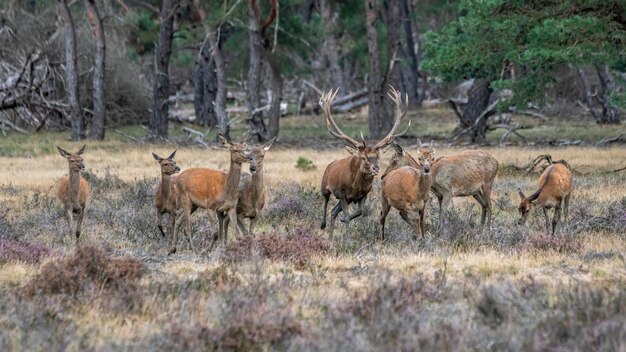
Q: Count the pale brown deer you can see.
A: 1